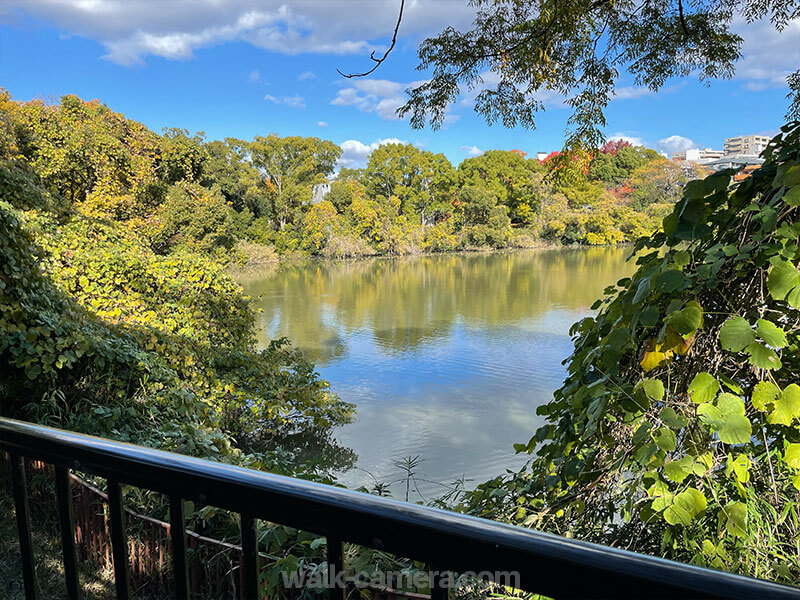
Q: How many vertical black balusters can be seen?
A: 7